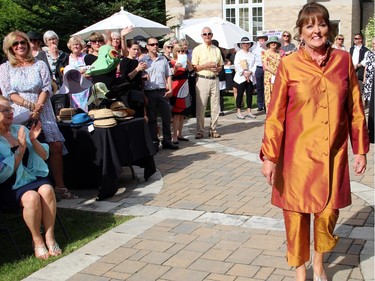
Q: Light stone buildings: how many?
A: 1